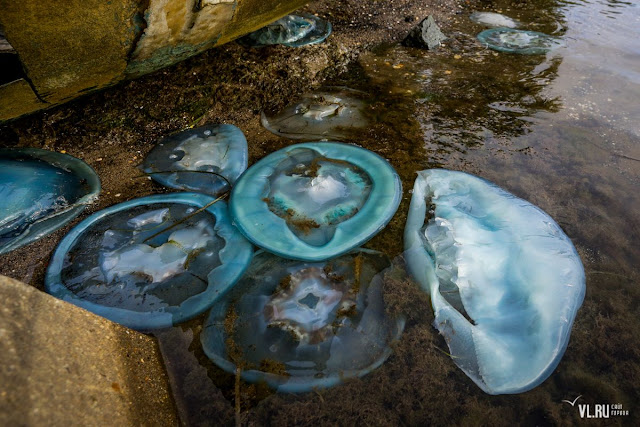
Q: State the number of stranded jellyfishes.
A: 10